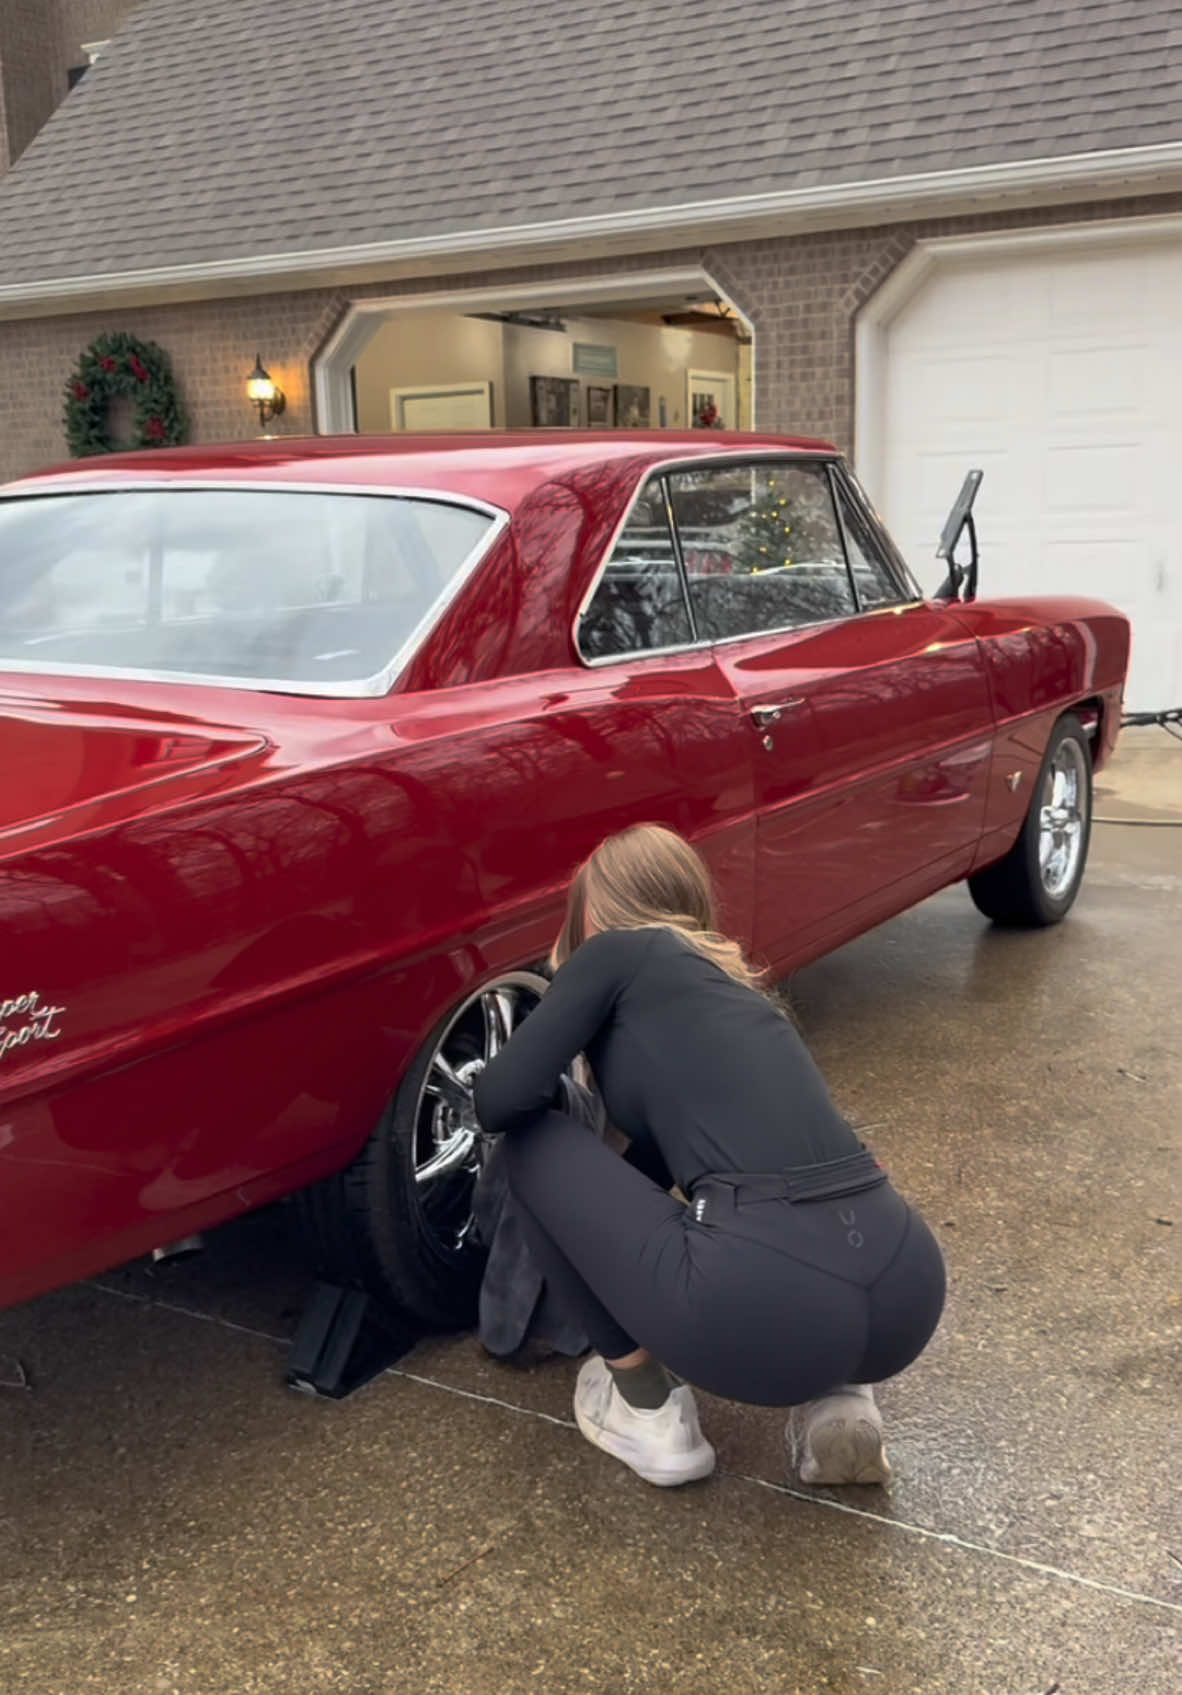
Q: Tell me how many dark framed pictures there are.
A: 3